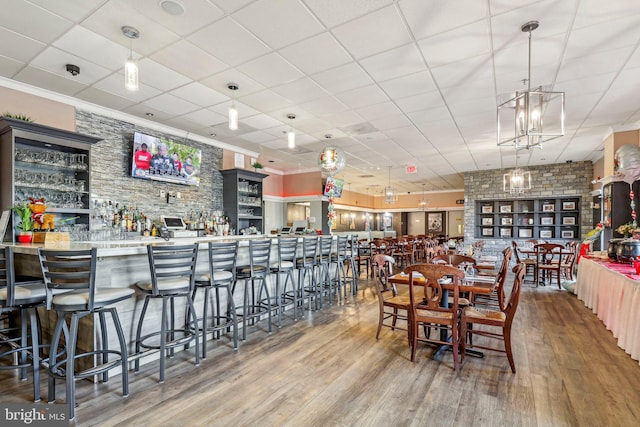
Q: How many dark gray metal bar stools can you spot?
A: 10